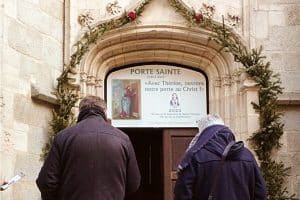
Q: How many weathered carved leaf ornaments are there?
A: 4